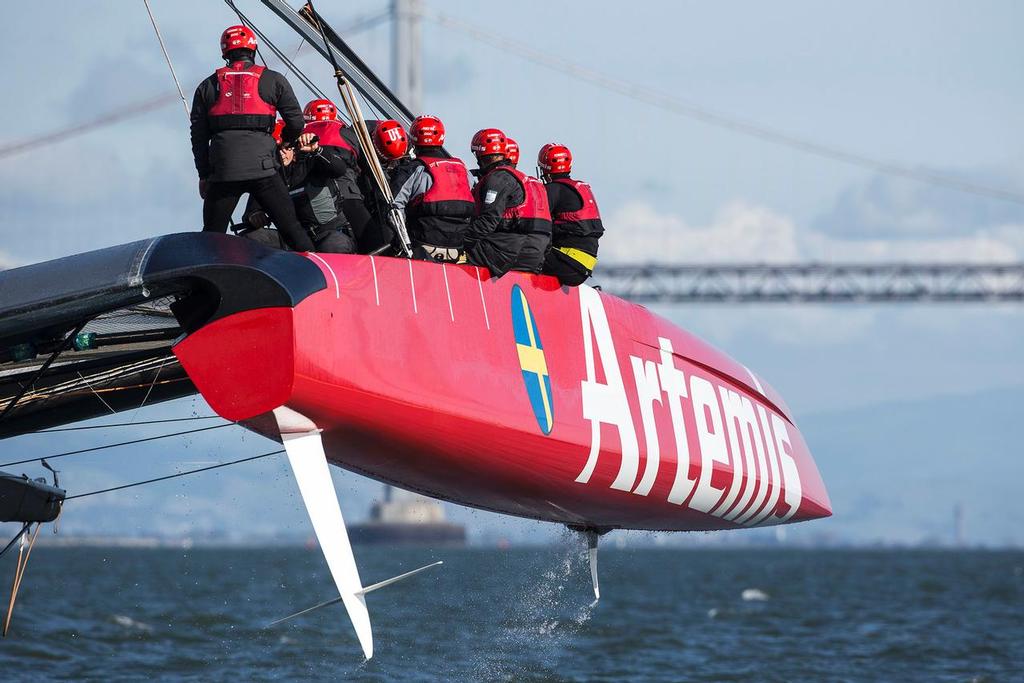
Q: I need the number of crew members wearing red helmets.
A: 8